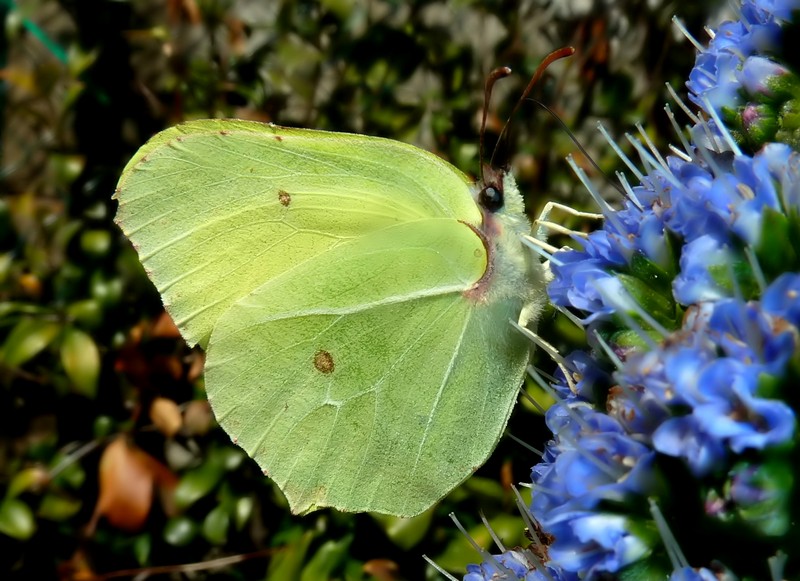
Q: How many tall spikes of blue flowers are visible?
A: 1